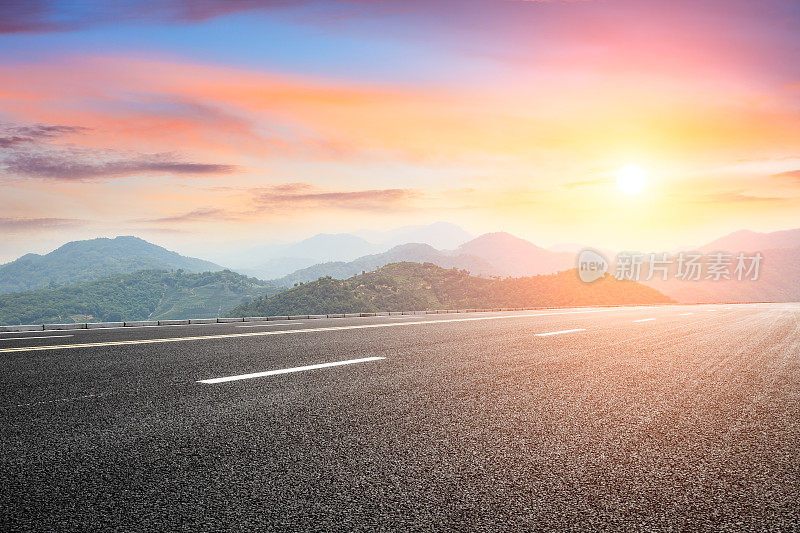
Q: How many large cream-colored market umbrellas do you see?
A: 0